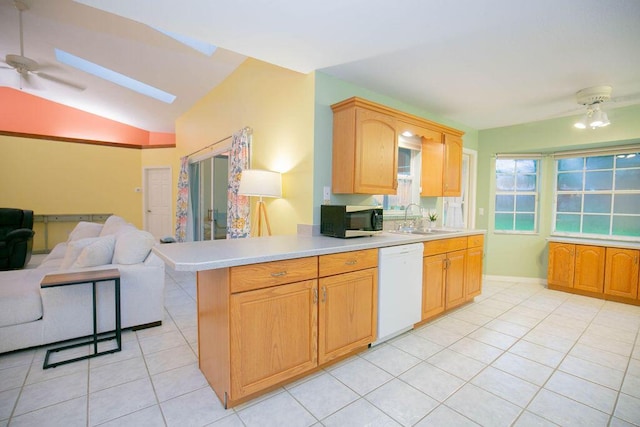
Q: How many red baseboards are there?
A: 0